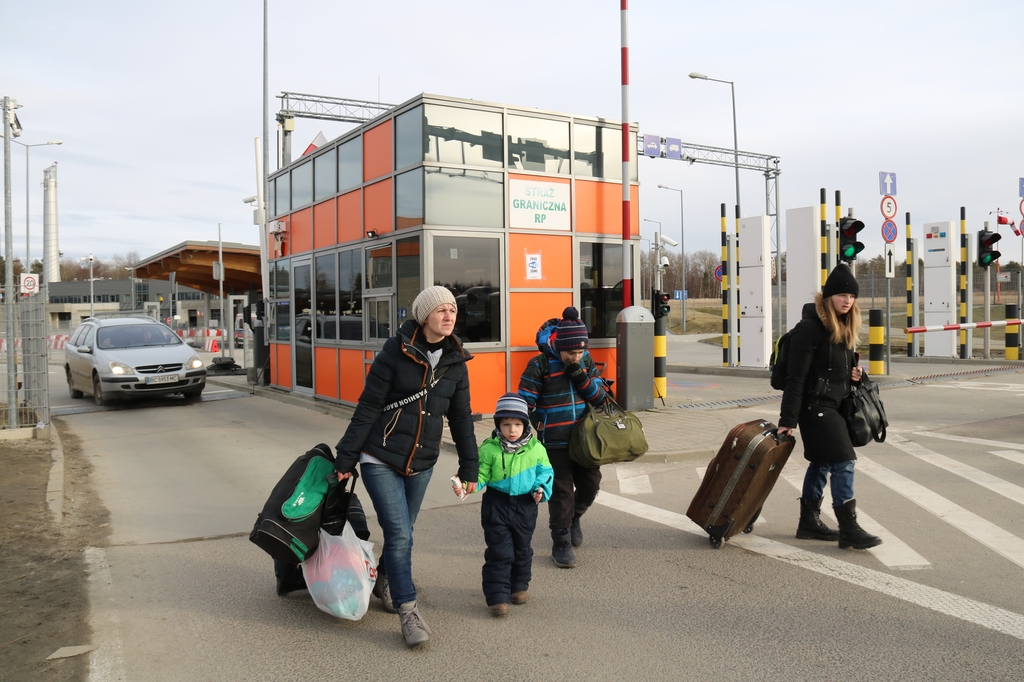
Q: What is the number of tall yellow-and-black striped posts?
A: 6